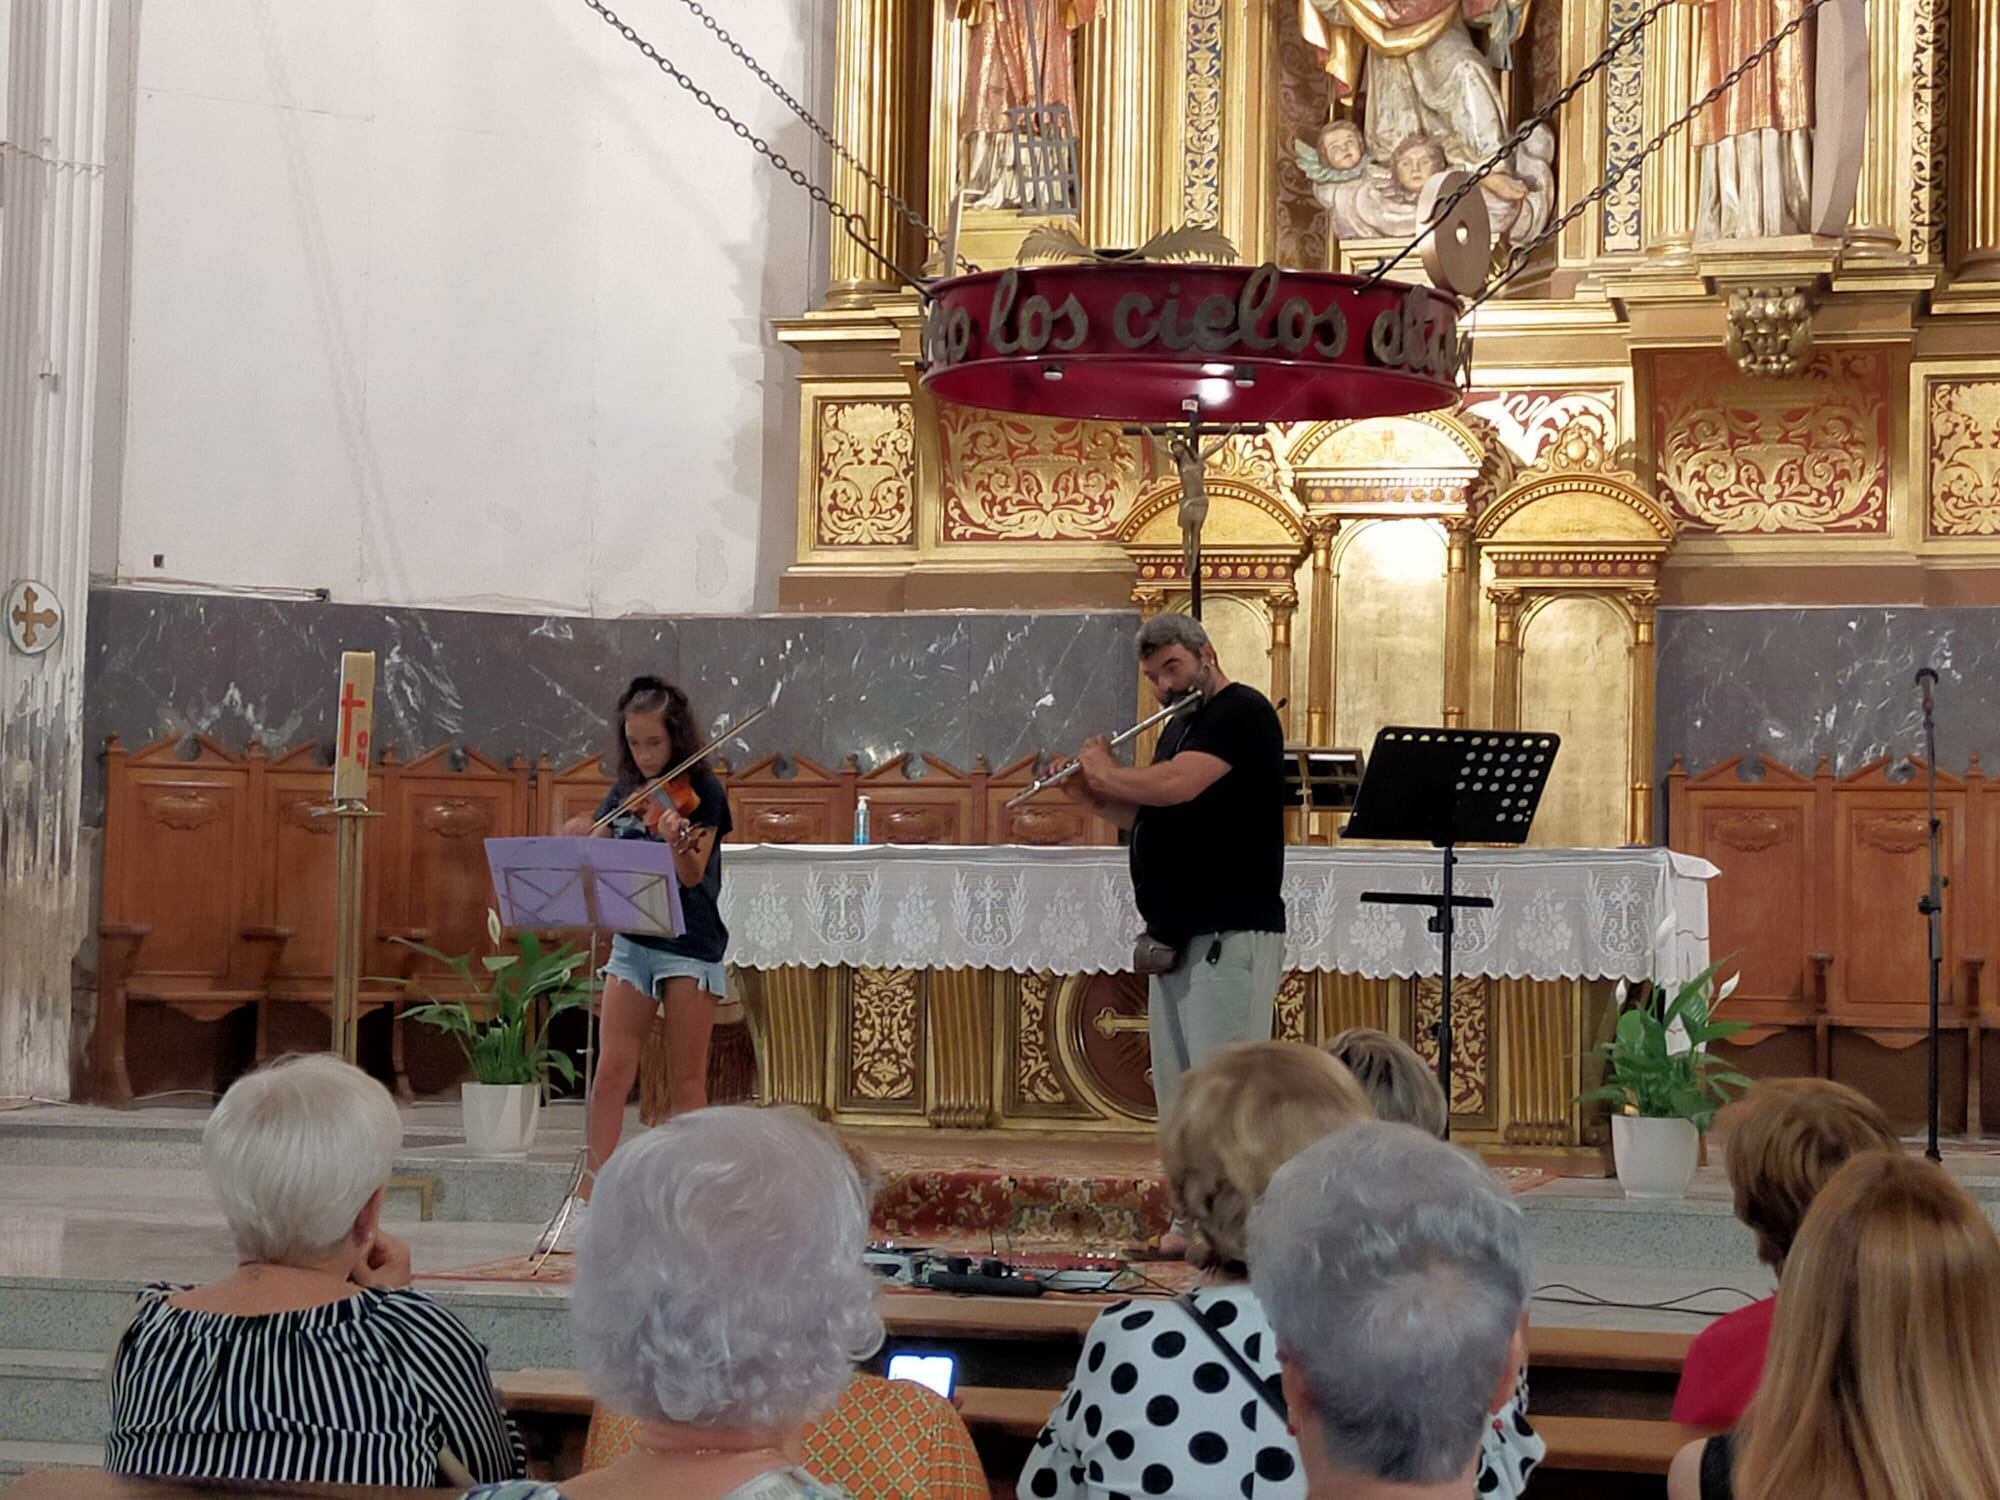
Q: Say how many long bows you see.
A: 1